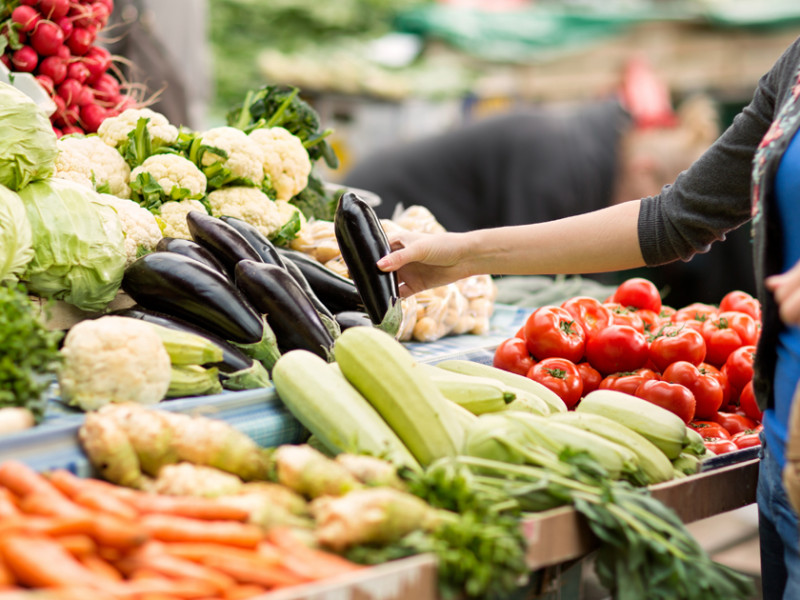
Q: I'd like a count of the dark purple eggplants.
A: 10